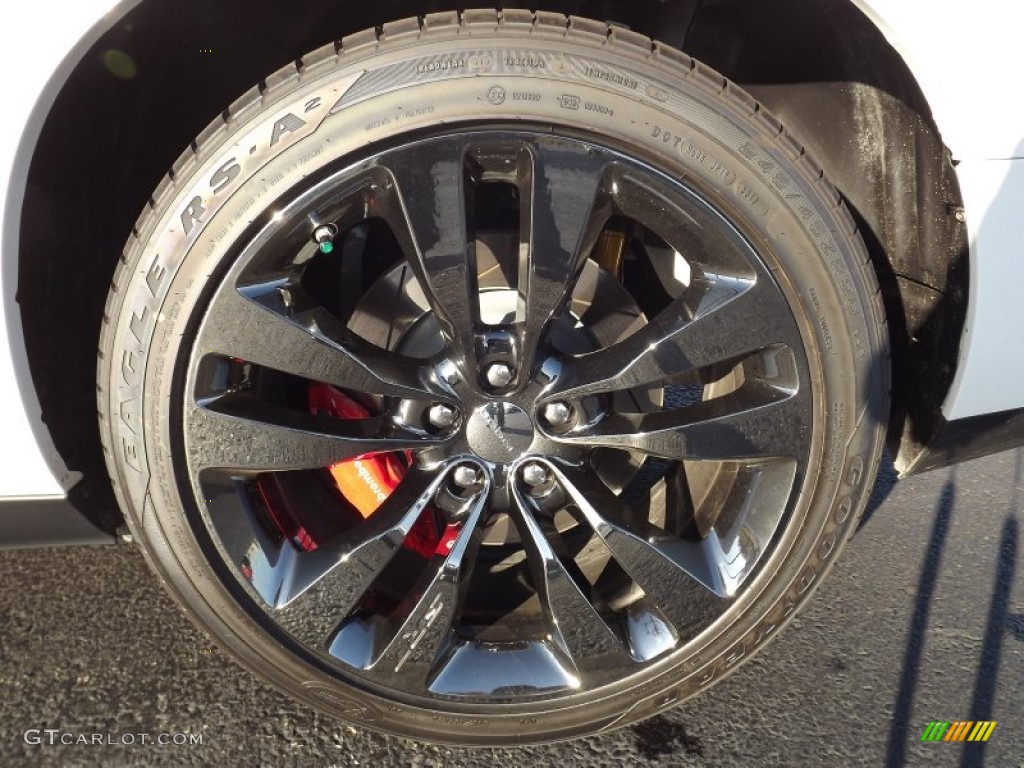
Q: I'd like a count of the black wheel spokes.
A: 10